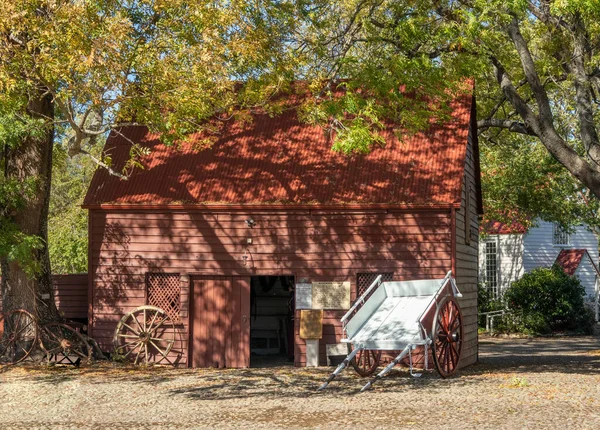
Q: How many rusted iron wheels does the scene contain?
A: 2